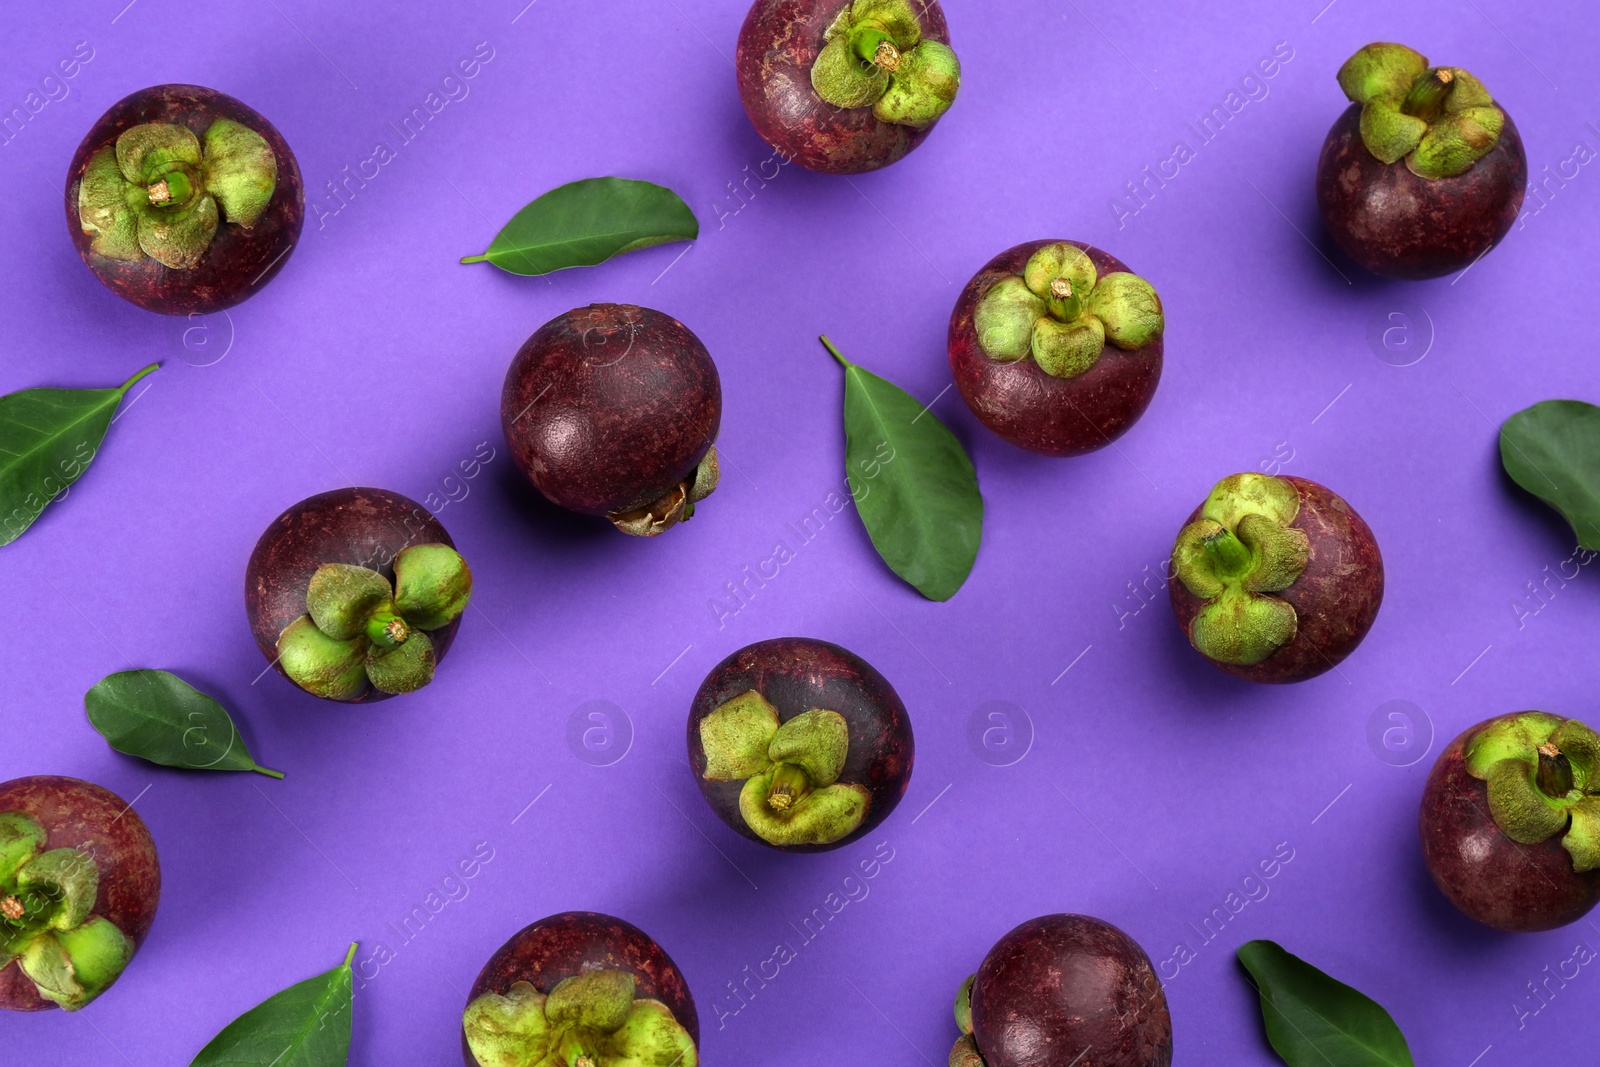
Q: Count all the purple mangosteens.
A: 12